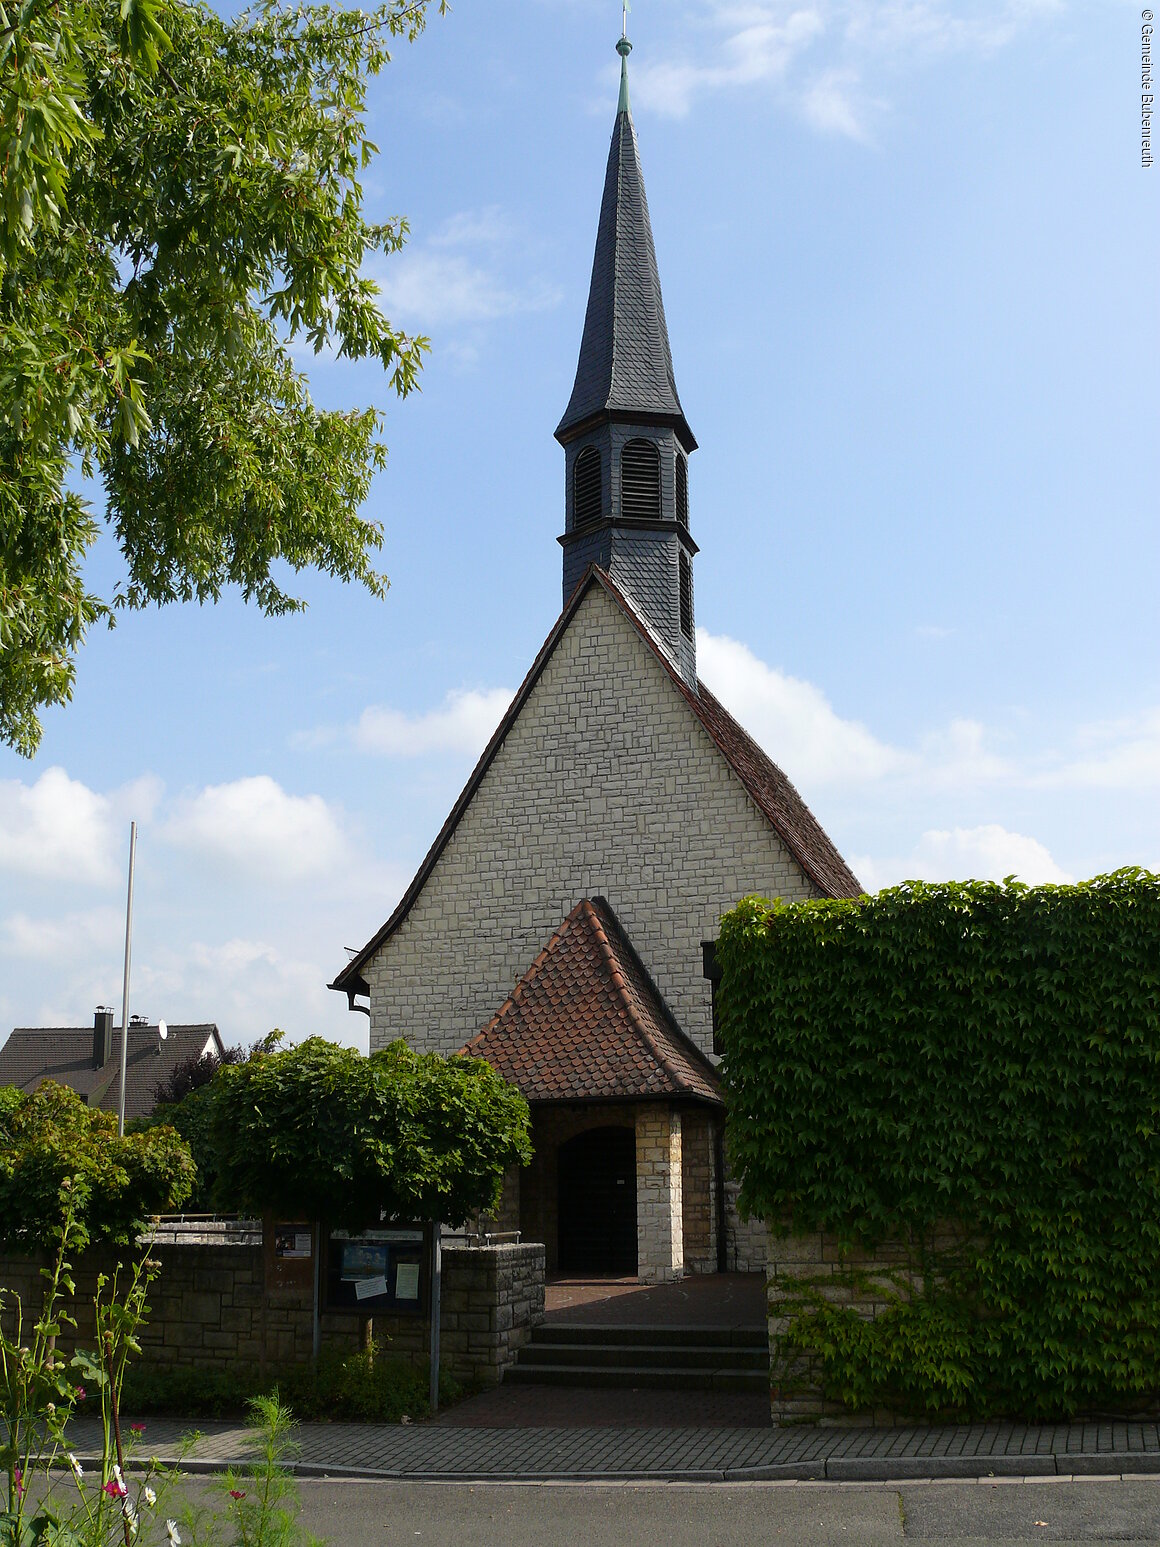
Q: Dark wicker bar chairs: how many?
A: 0